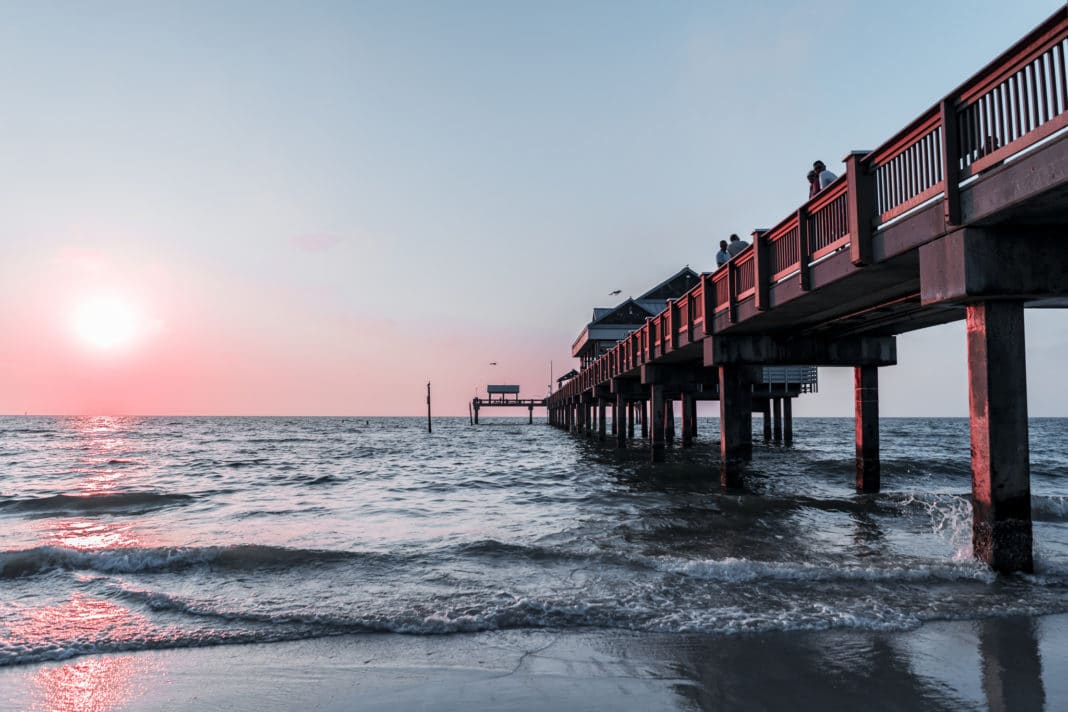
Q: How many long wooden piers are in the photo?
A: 1